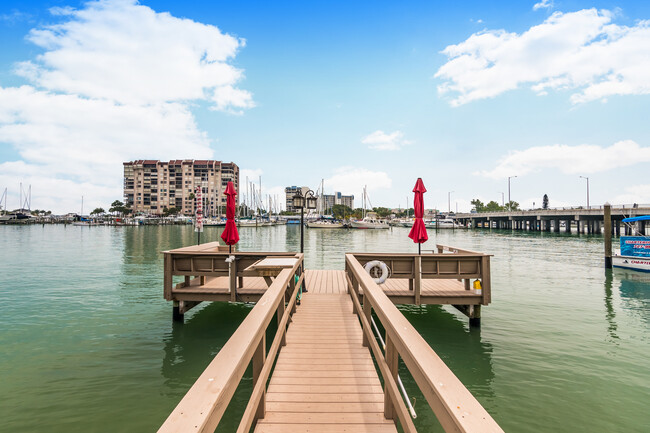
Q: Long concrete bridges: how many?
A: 1